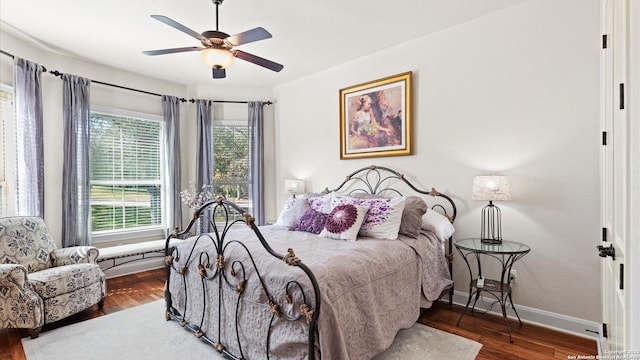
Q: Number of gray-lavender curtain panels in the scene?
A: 5